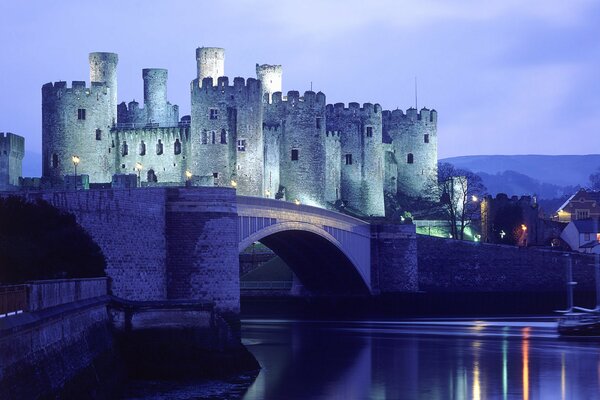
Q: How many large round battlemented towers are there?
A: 5